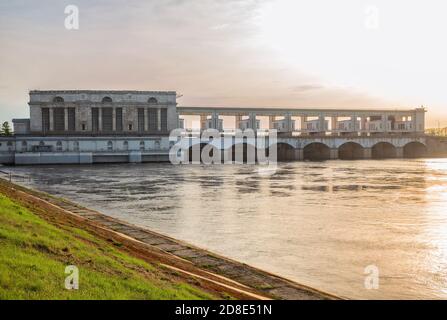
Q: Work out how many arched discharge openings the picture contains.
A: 7